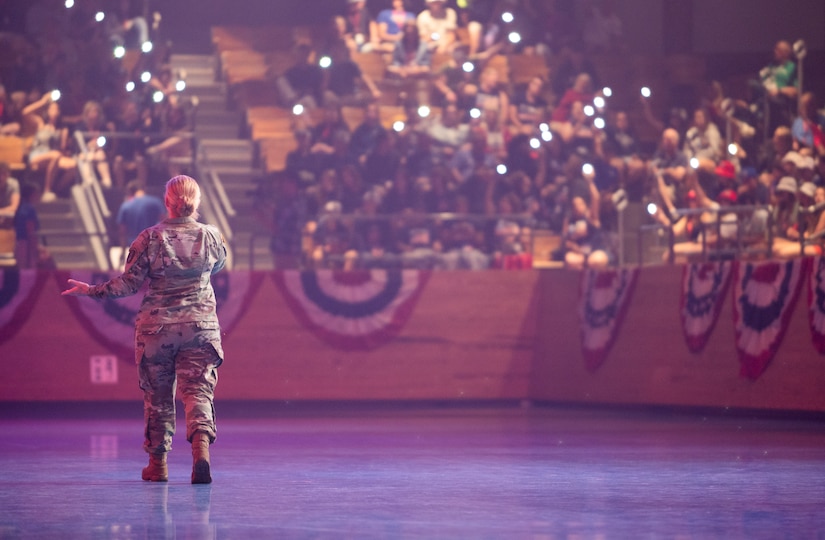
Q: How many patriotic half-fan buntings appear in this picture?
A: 7